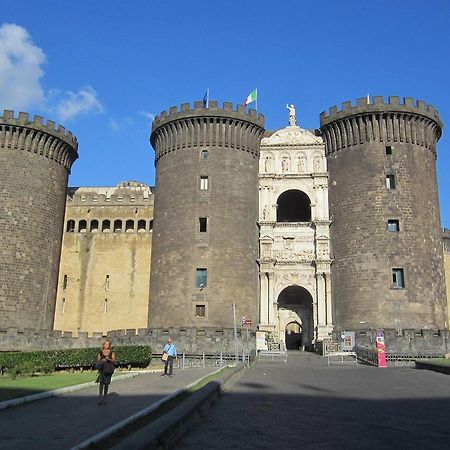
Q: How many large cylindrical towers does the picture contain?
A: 3